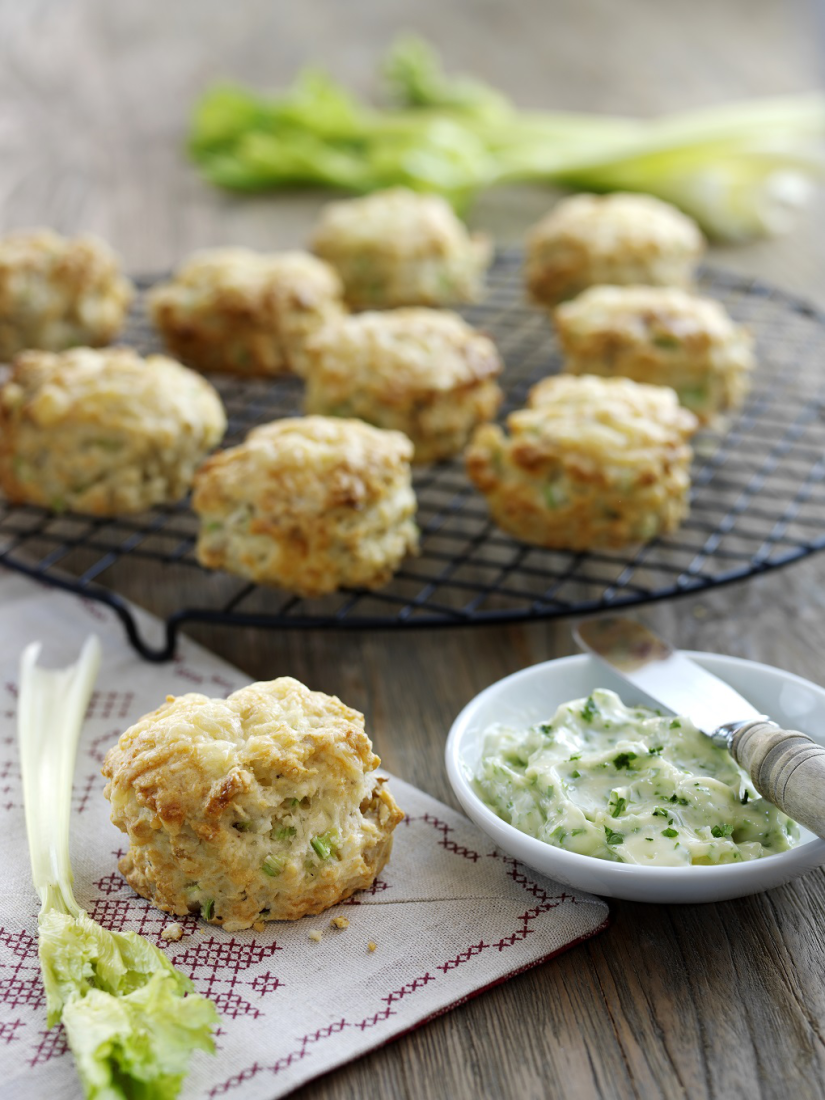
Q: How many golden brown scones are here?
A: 10